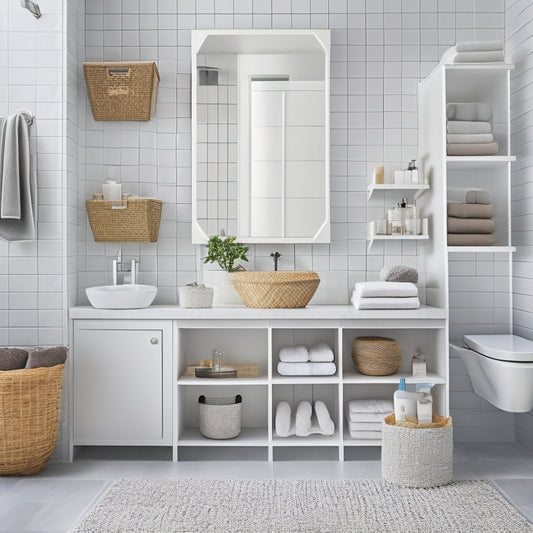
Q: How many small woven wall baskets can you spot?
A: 2